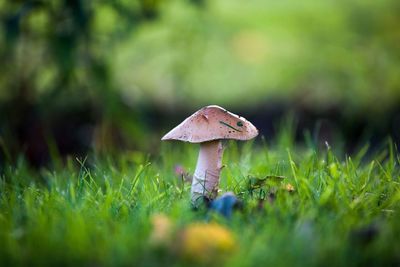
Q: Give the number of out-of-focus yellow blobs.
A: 2